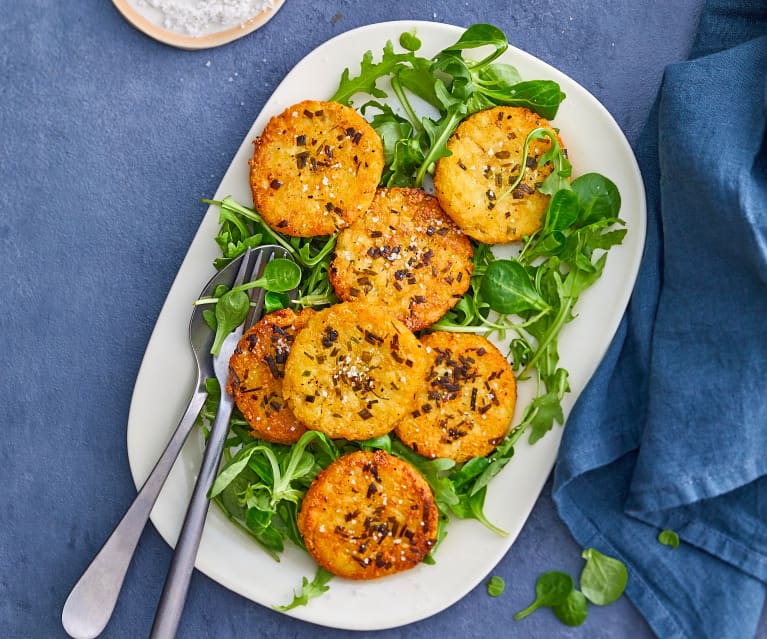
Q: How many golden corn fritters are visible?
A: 7